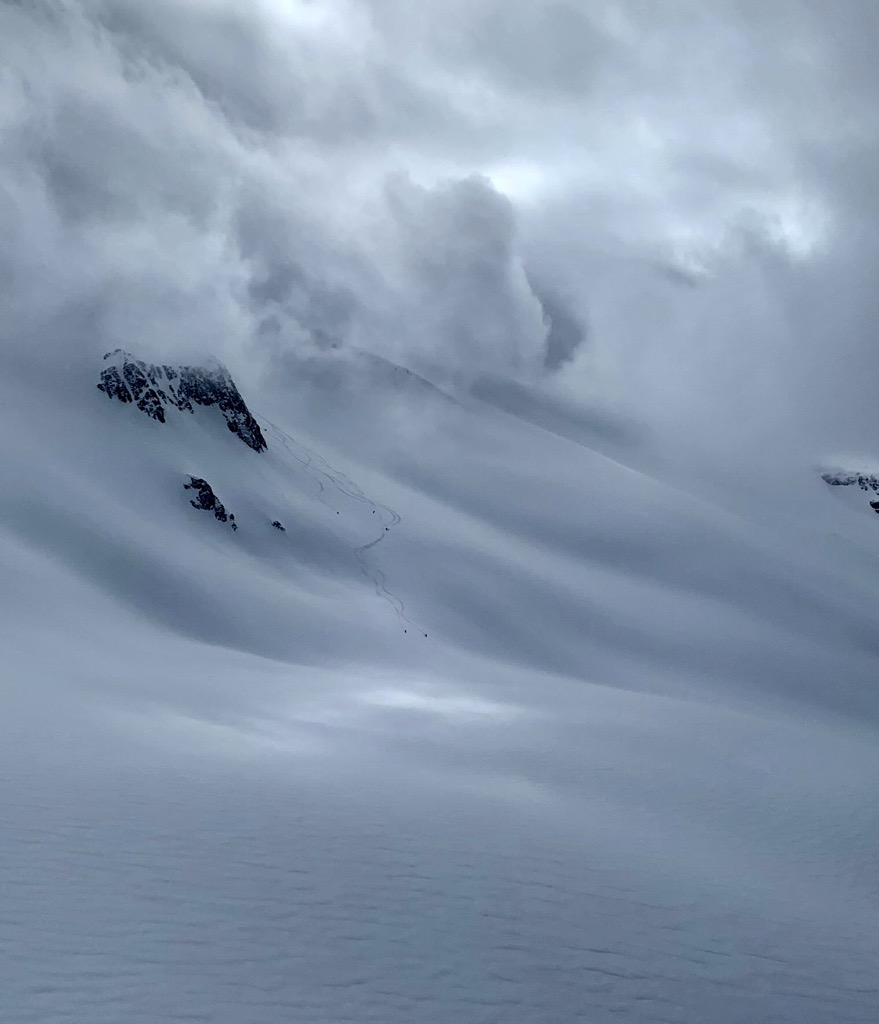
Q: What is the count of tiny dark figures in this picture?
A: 6